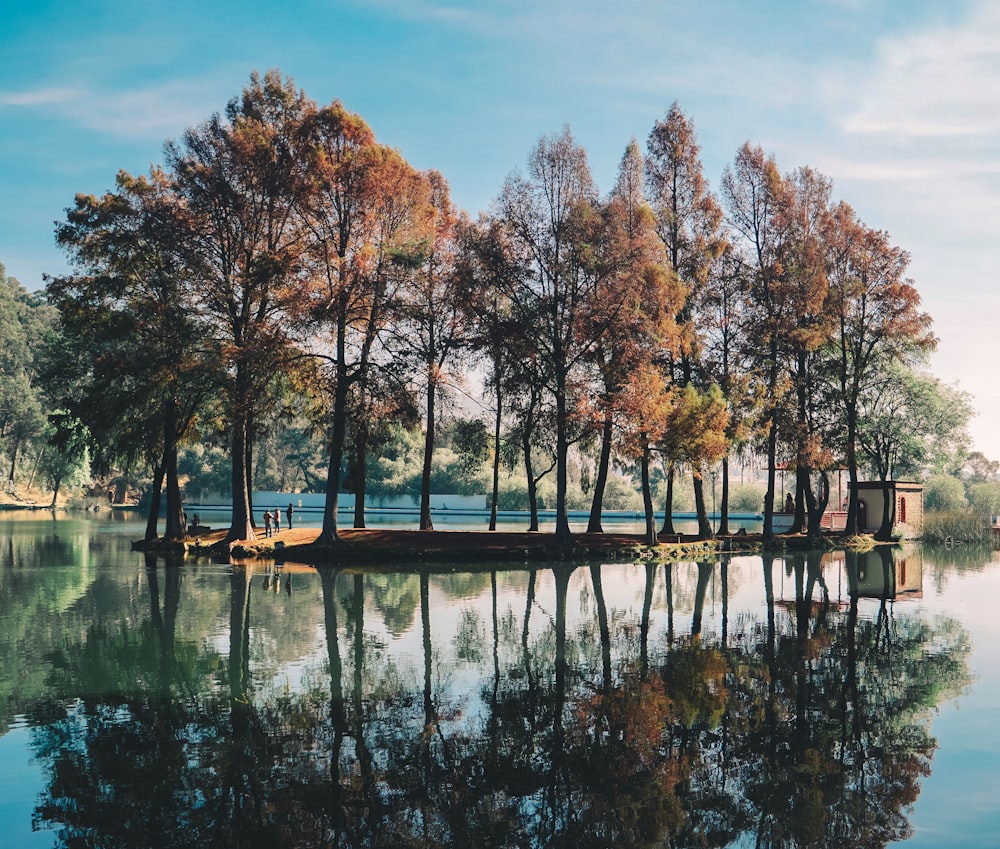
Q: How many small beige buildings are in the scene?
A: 1